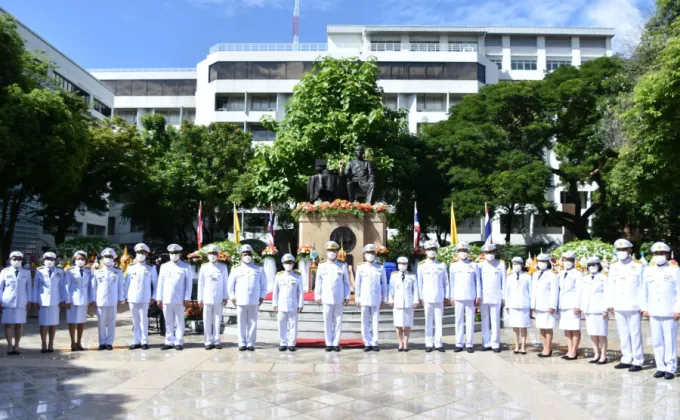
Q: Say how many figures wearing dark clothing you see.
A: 2